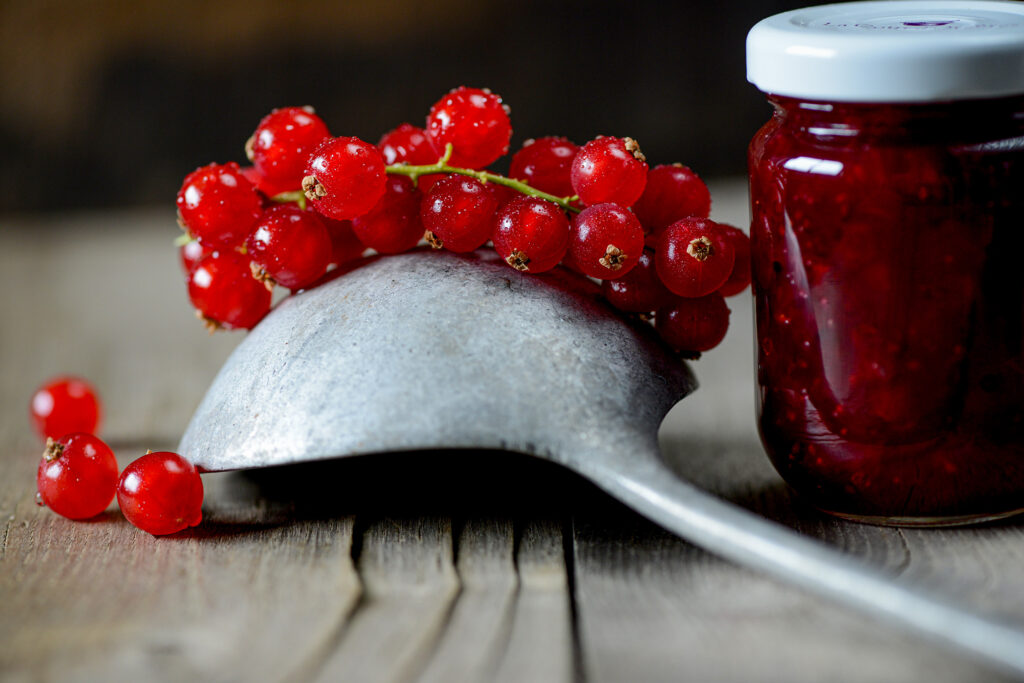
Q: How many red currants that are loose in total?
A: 3